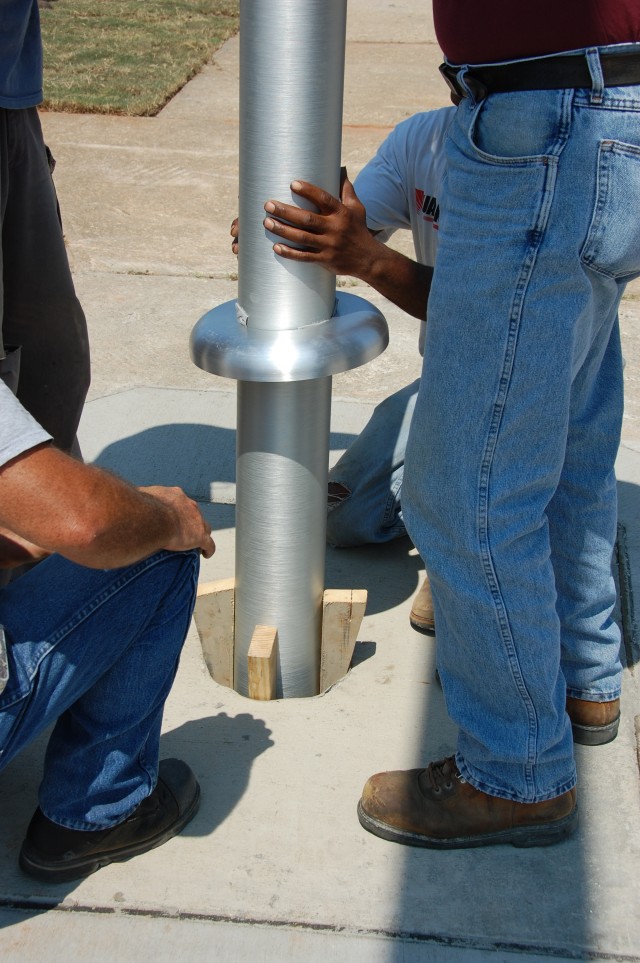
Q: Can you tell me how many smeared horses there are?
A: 0